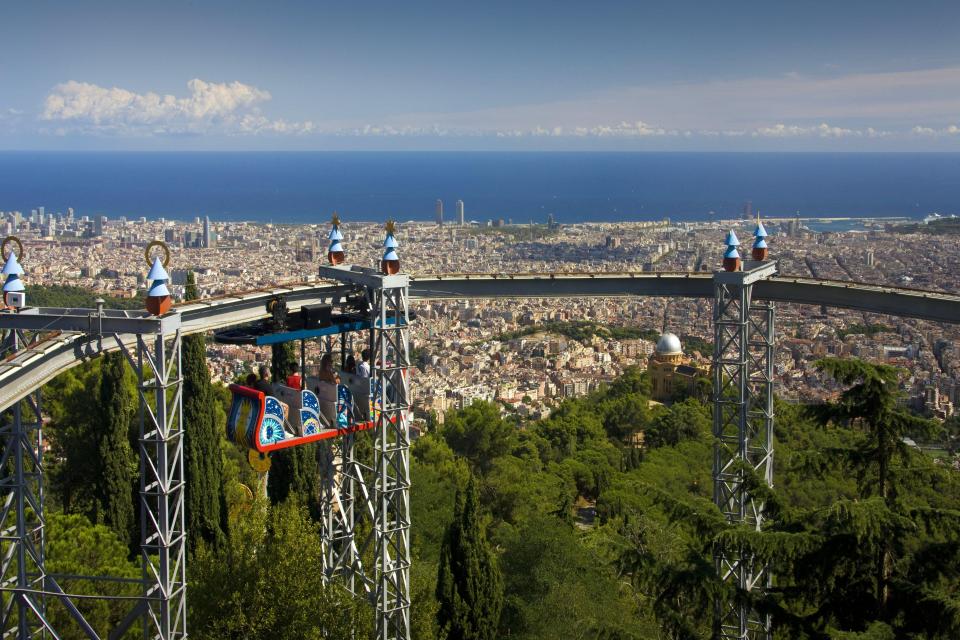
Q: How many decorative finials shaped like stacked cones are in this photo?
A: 6